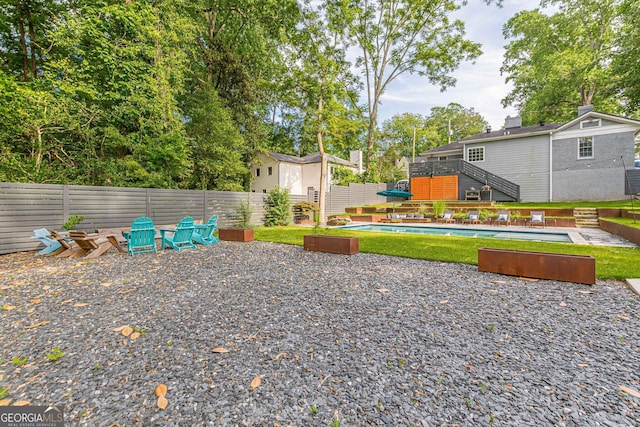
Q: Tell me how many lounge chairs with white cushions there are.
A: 4